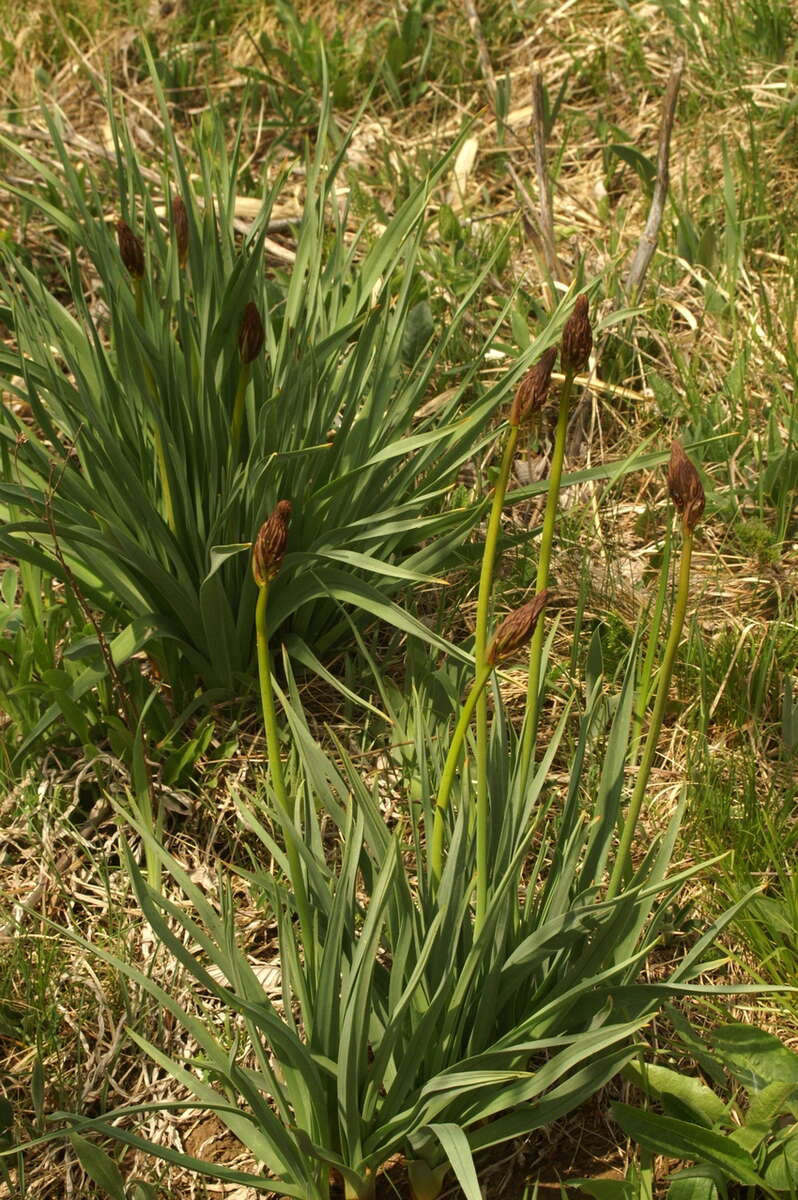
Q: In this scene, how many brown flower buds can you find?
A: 8